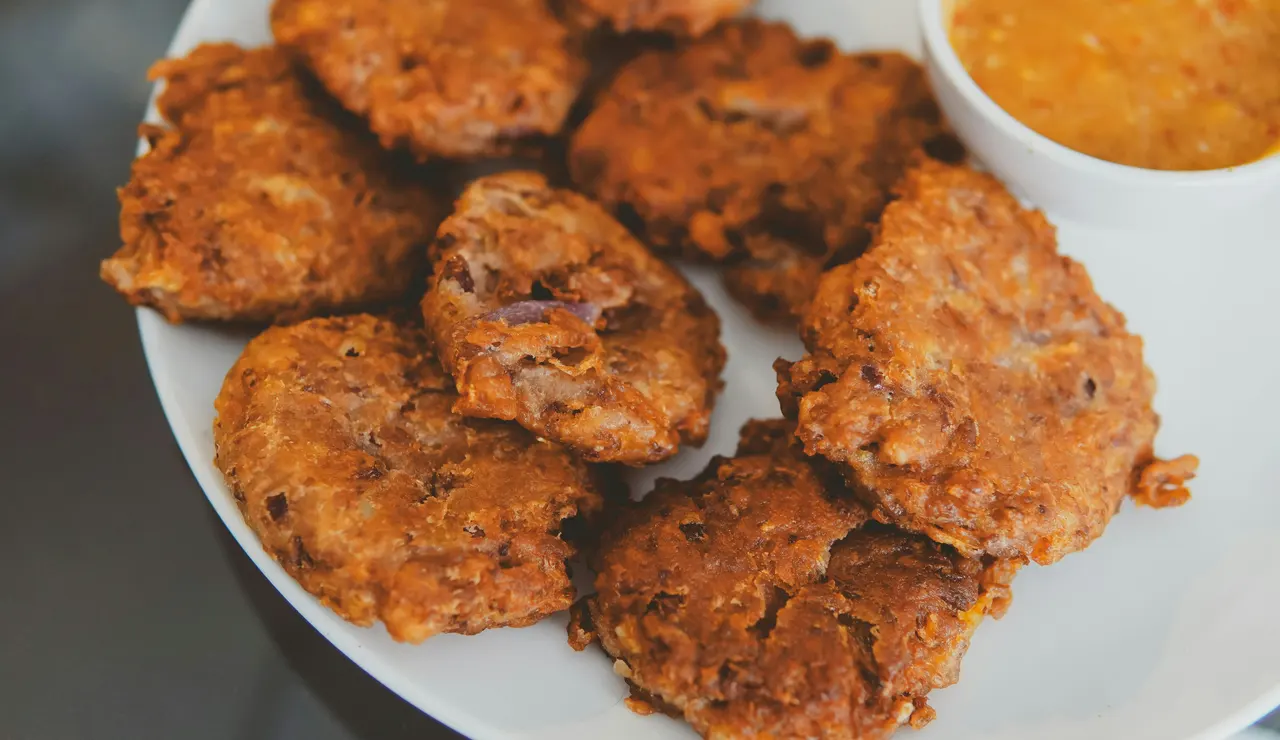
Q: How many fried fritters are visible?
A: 8